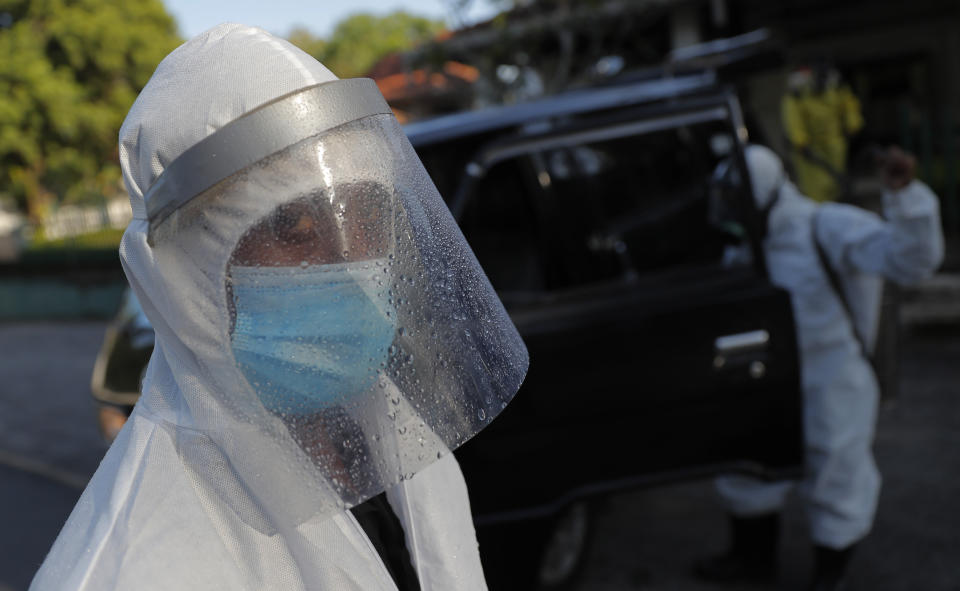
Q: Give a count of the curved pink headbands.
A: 0